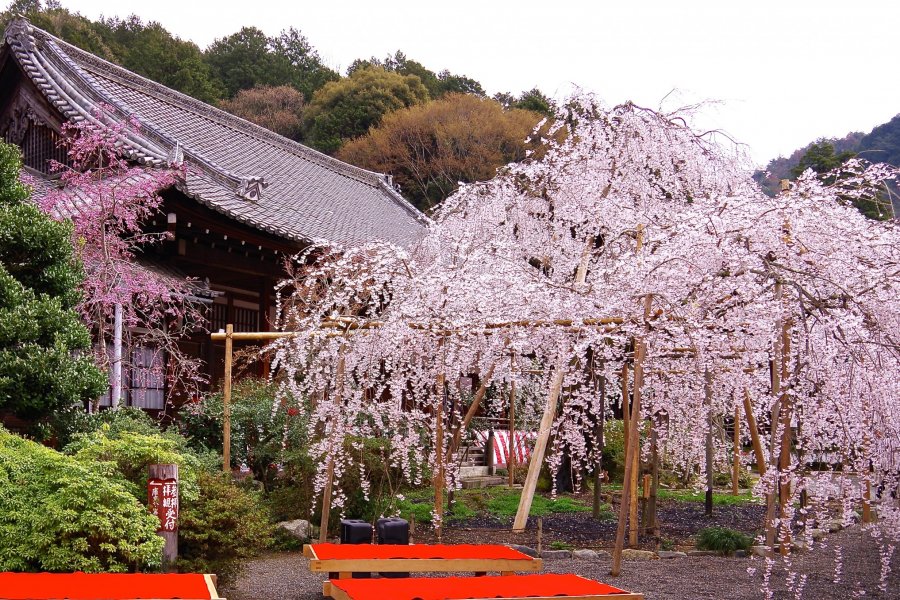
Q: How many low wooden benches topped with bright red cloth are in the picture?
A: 3